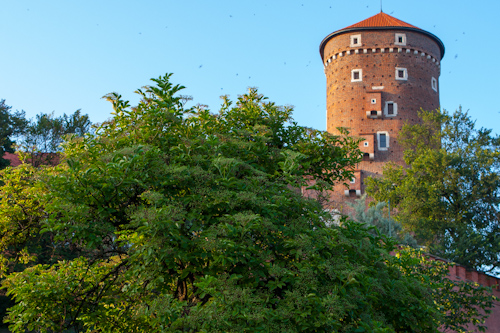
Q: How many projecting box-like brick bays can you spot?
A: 3